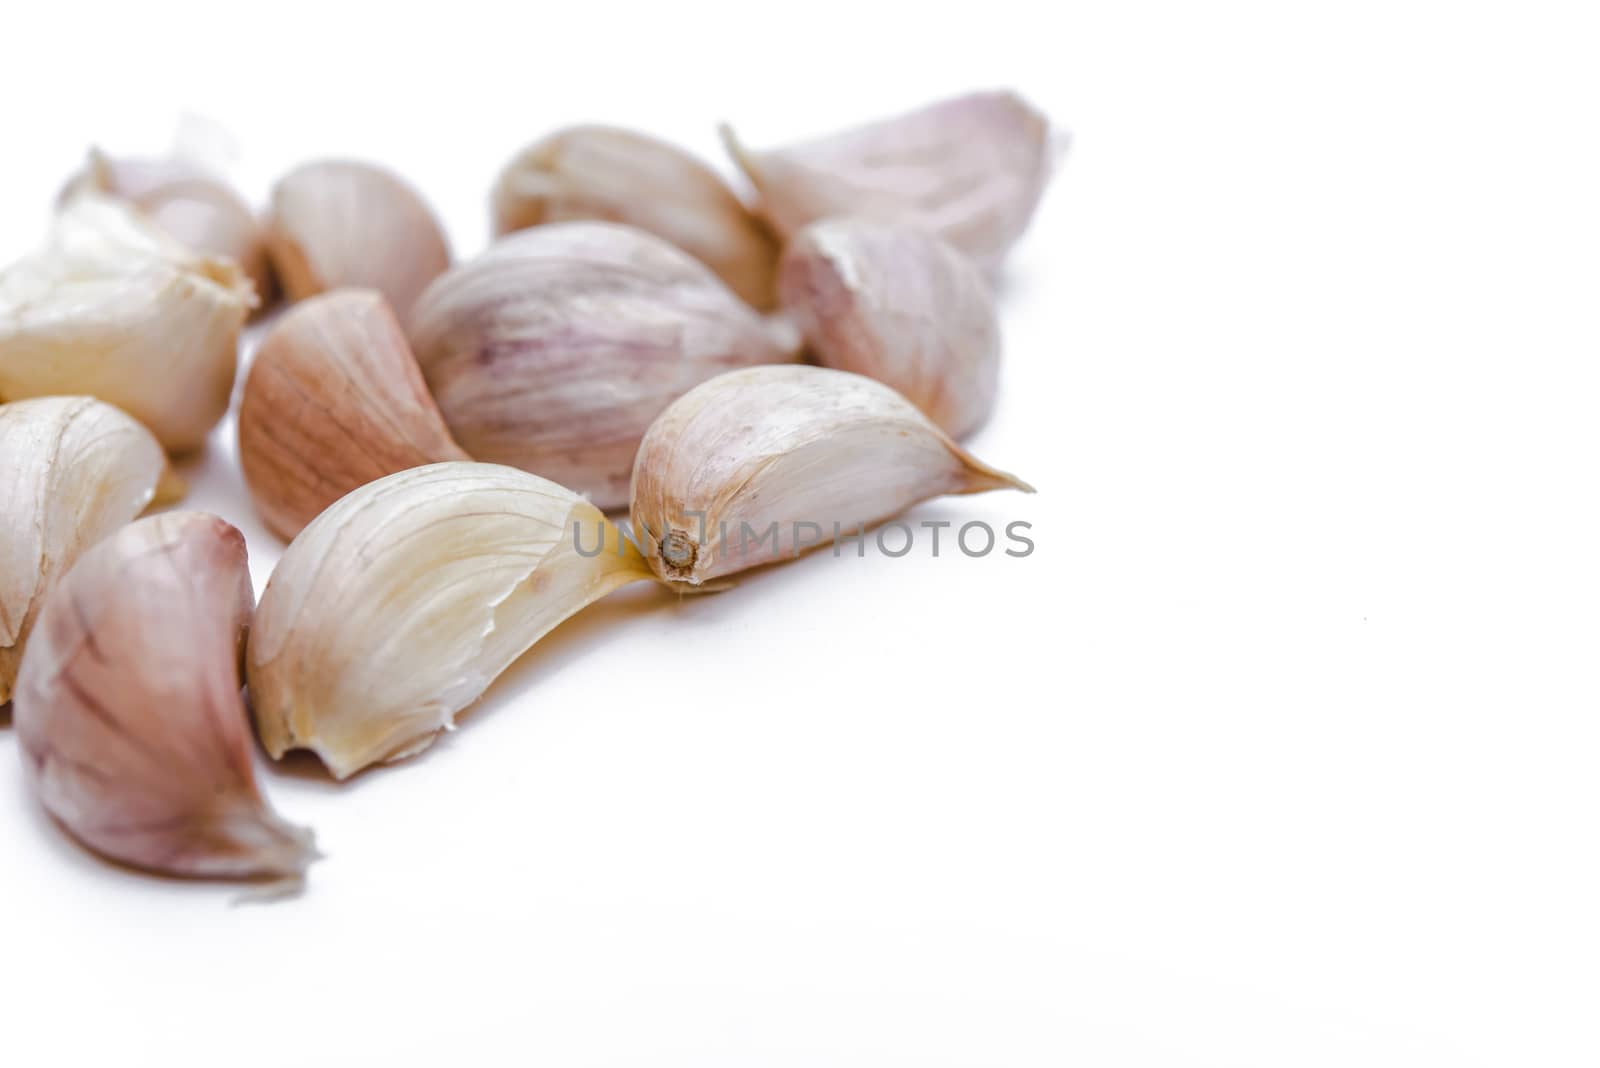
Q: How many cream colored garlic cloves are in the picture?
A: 3